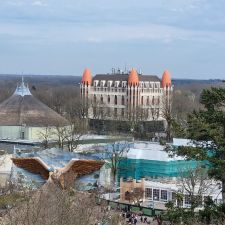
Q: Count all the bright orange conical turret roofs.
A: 3